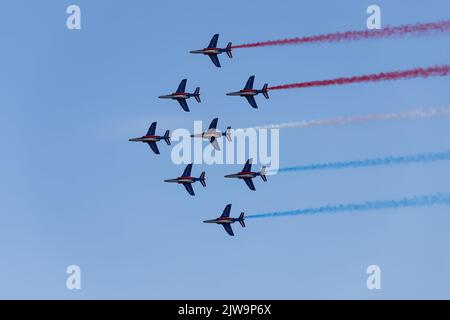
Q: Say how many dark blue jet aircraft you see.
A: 8